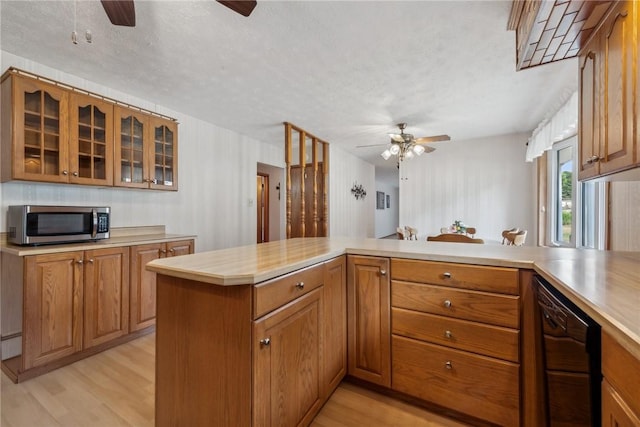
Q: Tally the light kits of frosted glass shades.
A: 1